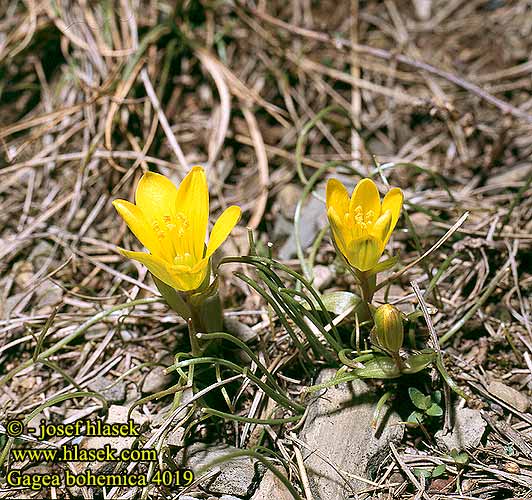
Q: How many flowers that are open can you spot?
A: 2